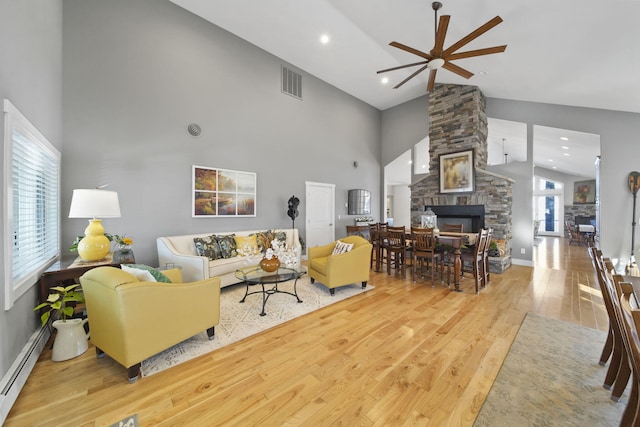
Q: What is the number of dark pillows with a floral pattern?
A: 4